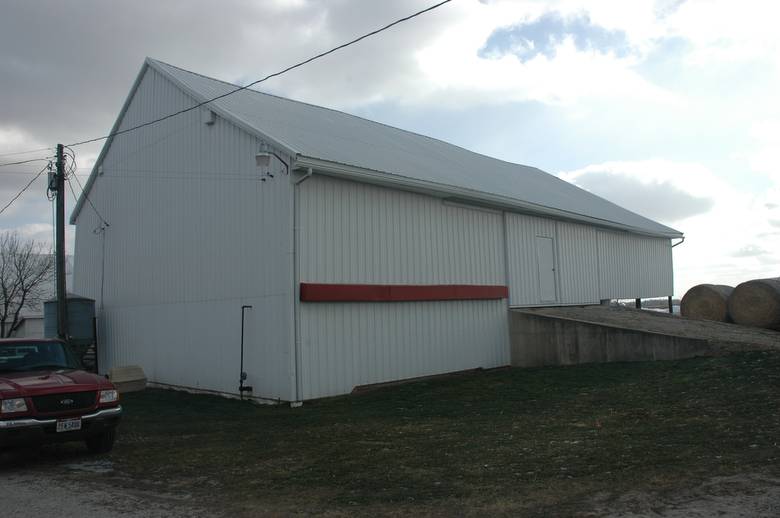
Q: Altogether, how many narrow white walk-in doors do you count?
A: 1